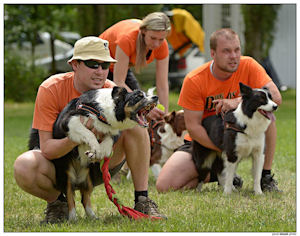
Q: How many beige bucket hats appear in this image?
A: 1